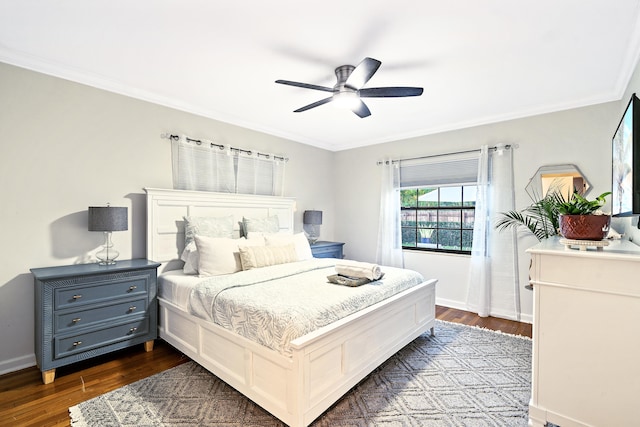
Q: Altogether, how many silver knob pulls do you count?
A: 6